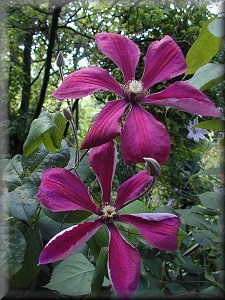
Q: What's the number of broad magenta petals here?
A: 12